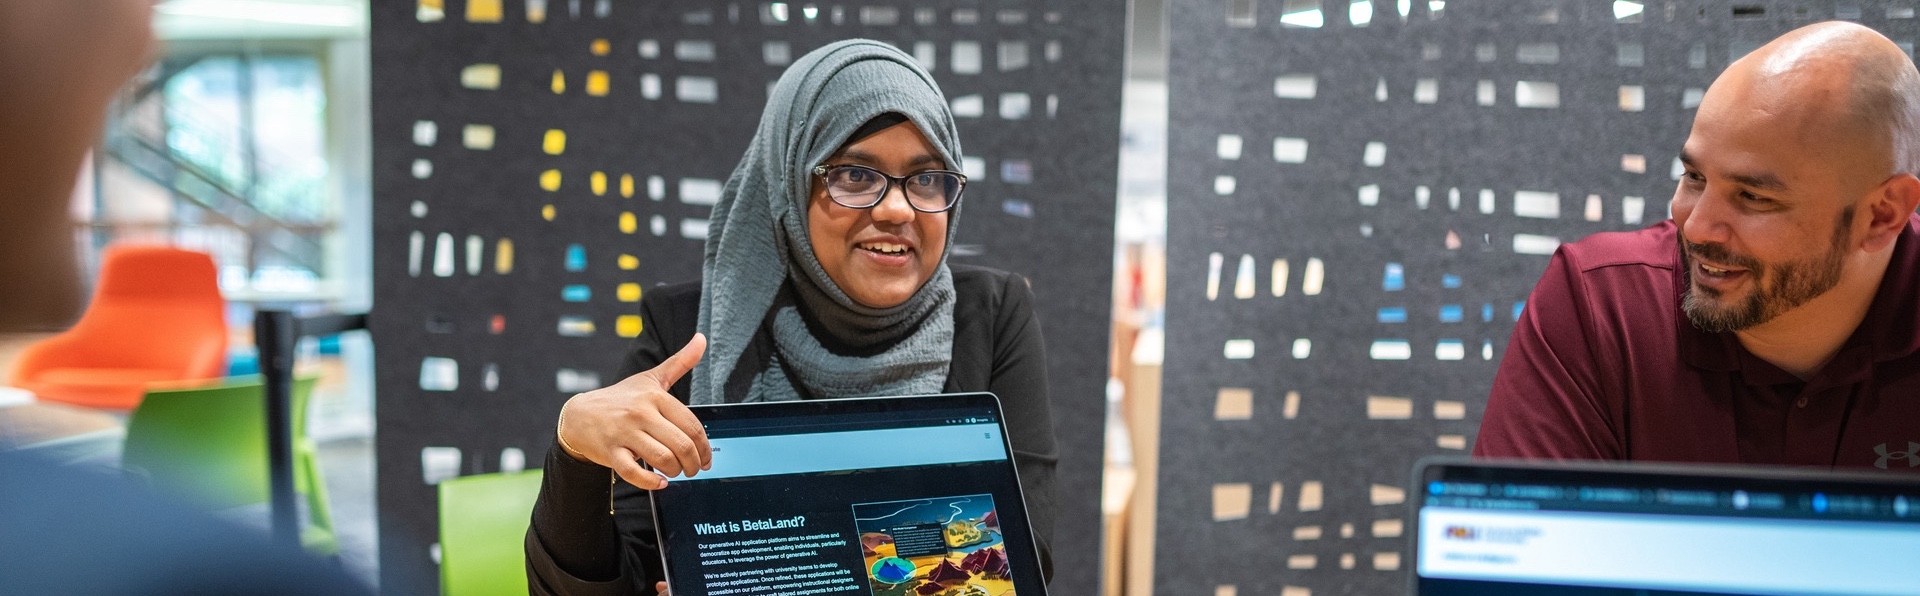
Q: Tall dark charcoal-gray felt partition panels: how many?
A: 2